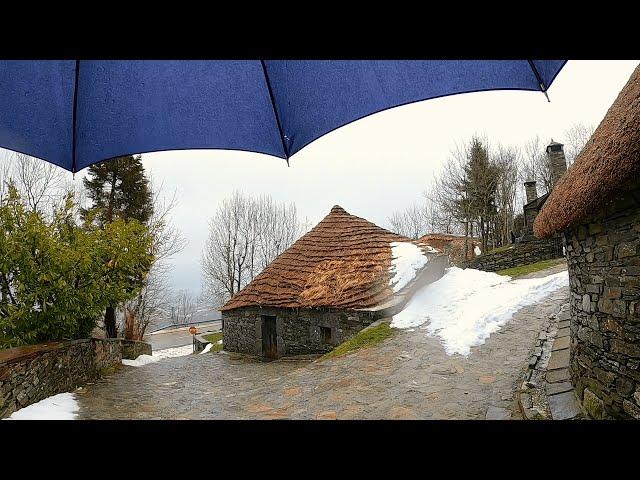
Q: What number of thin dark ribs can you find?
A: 3